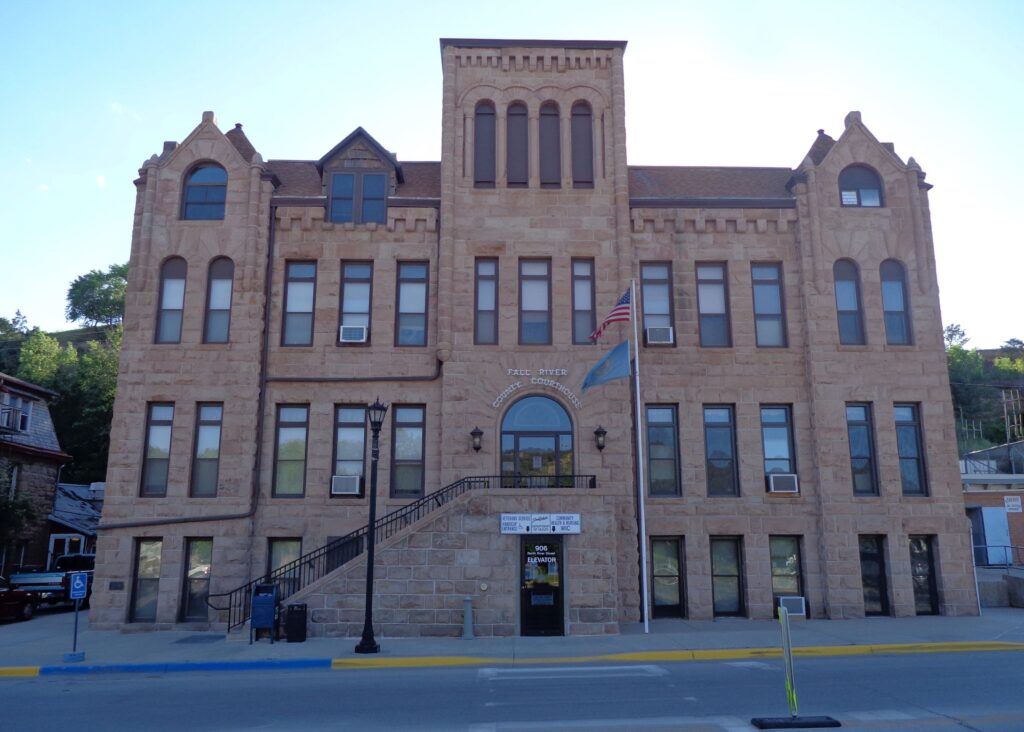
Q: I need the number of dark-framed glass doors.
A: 2